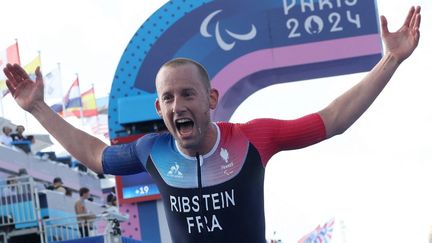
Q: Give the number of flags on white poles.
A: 5